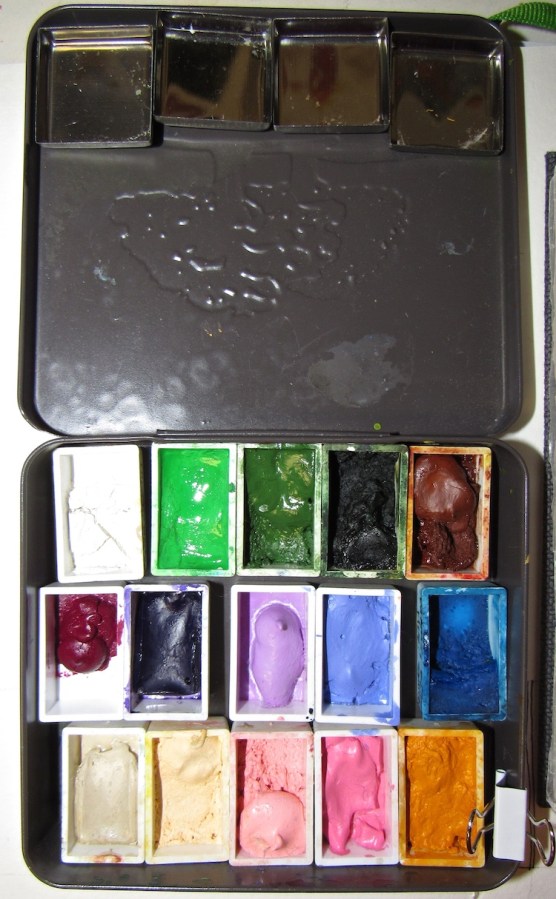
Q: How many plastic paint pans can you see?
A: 15